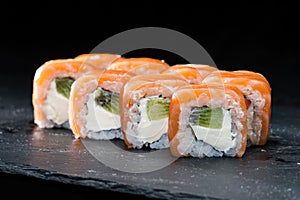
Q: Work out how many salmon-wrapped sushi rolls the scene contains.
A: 8